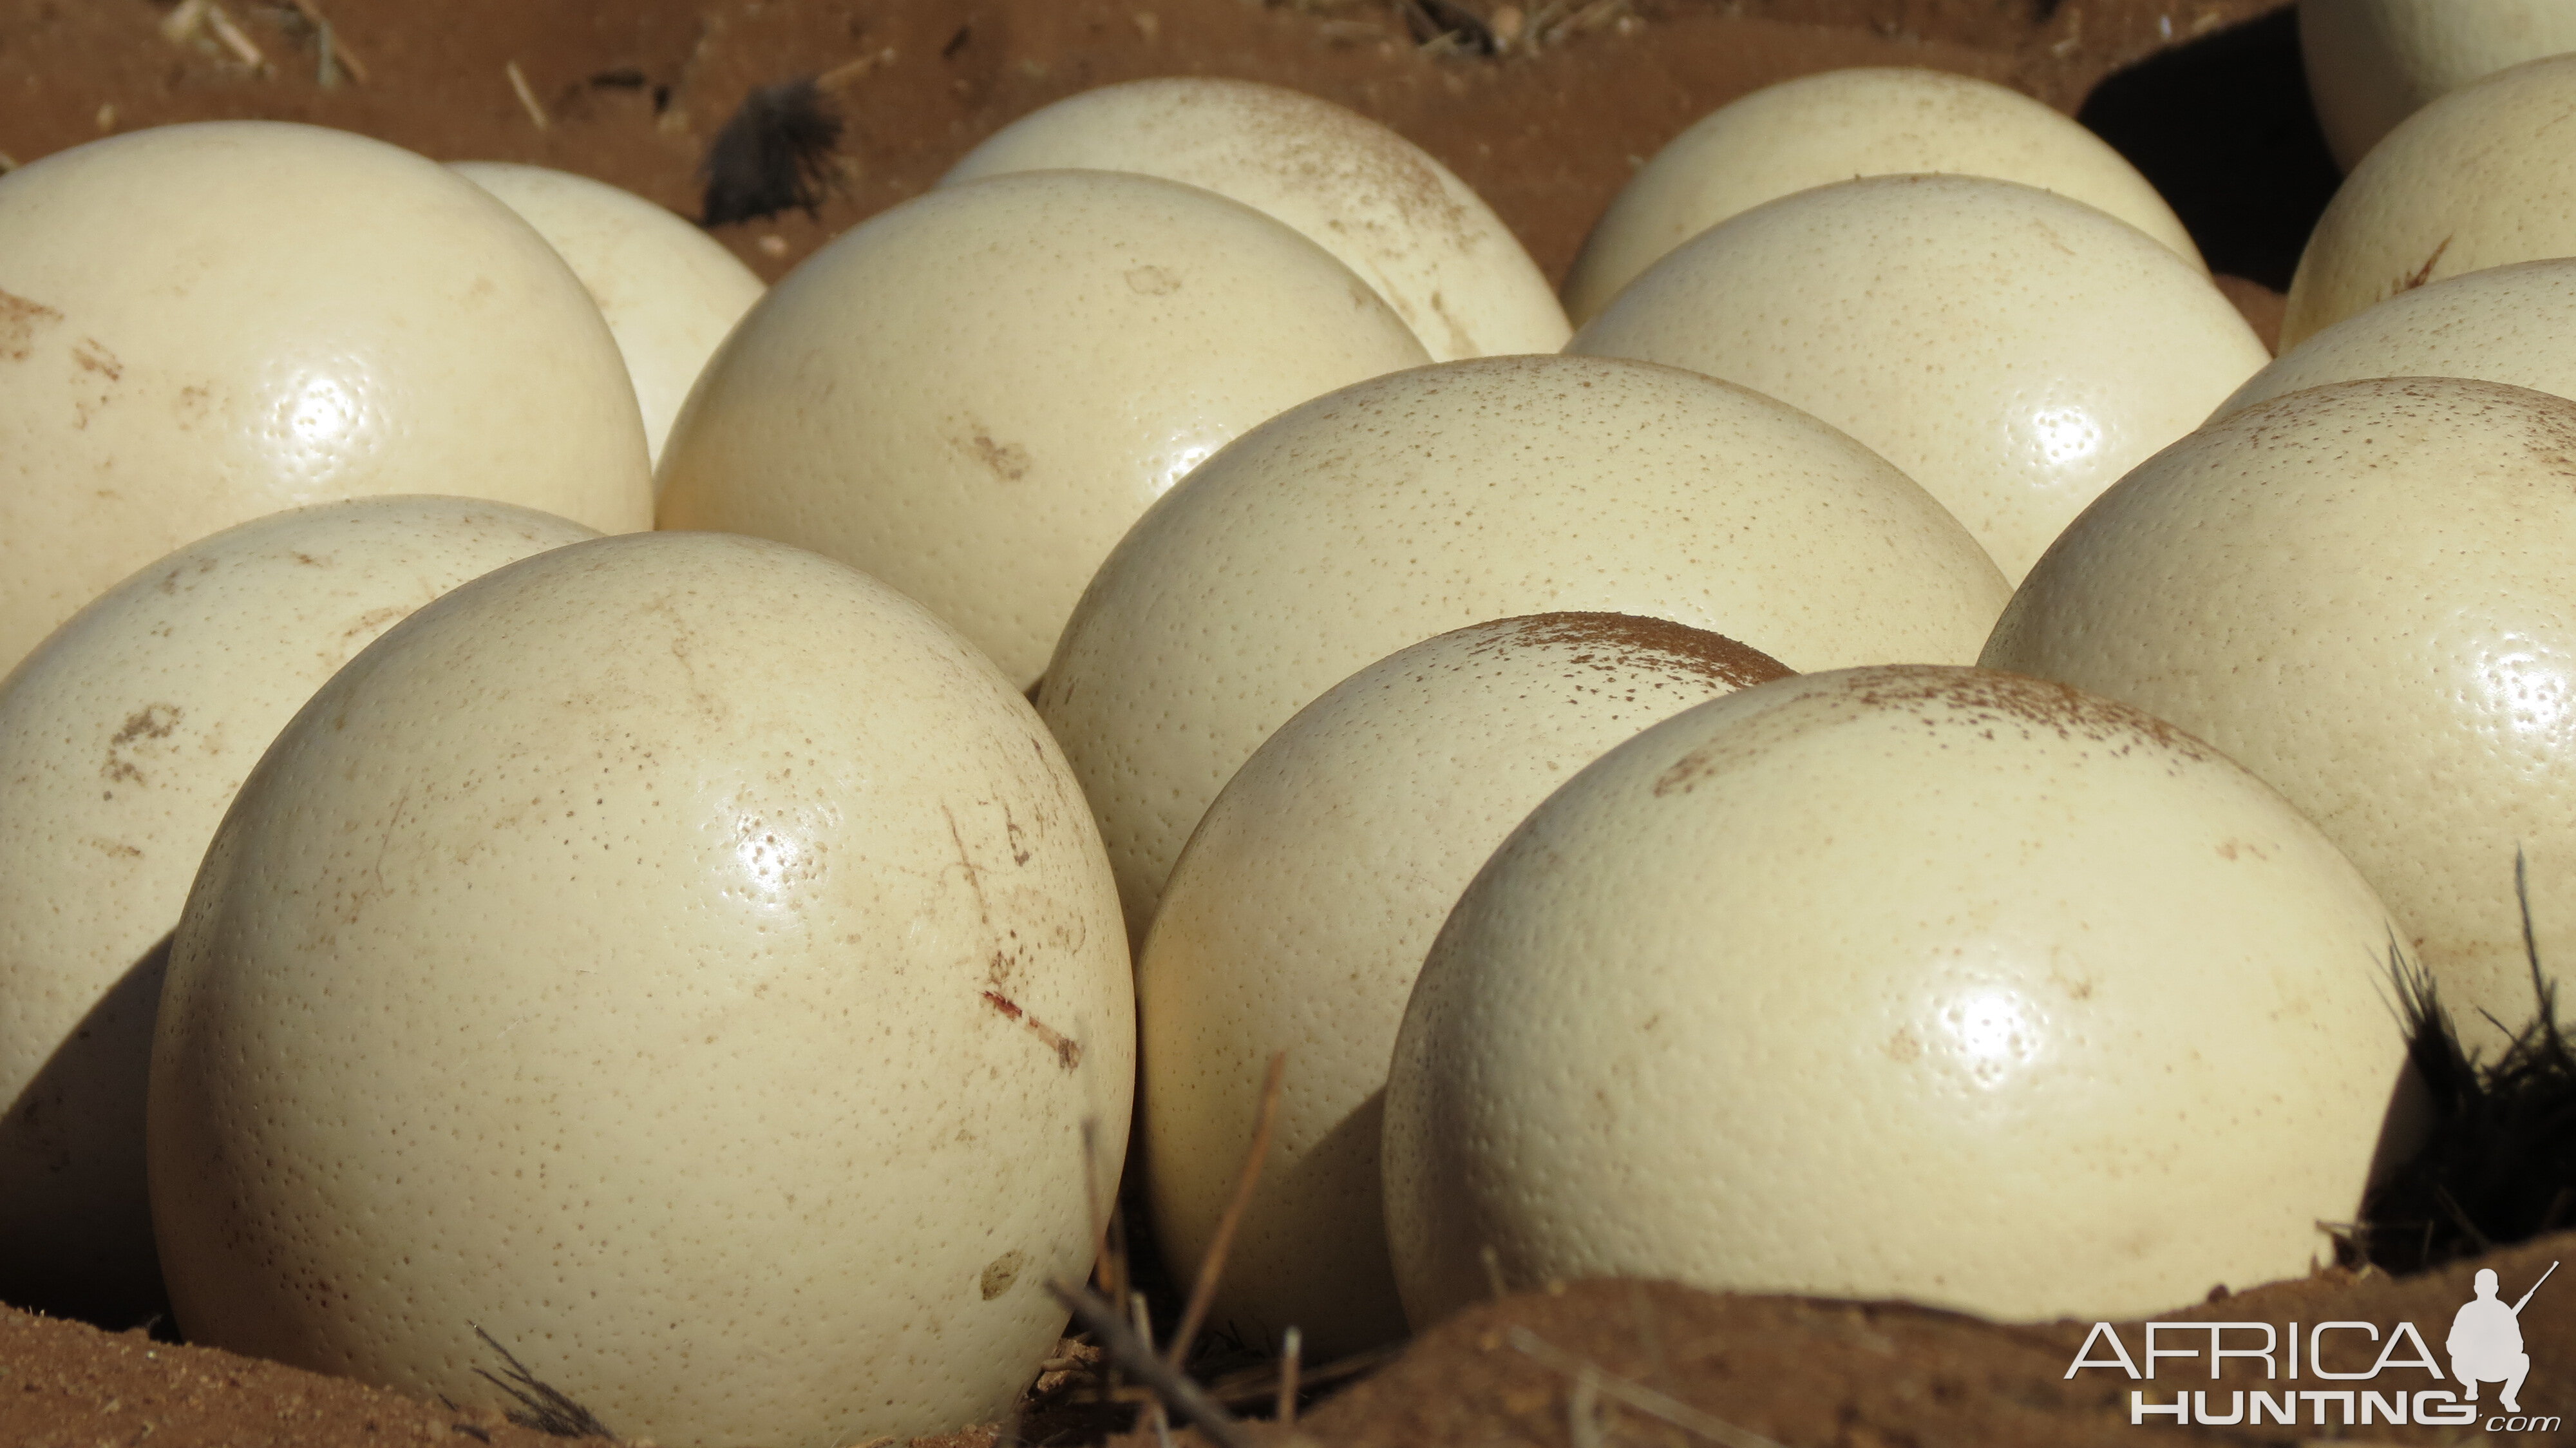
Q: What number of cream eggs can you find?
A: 15